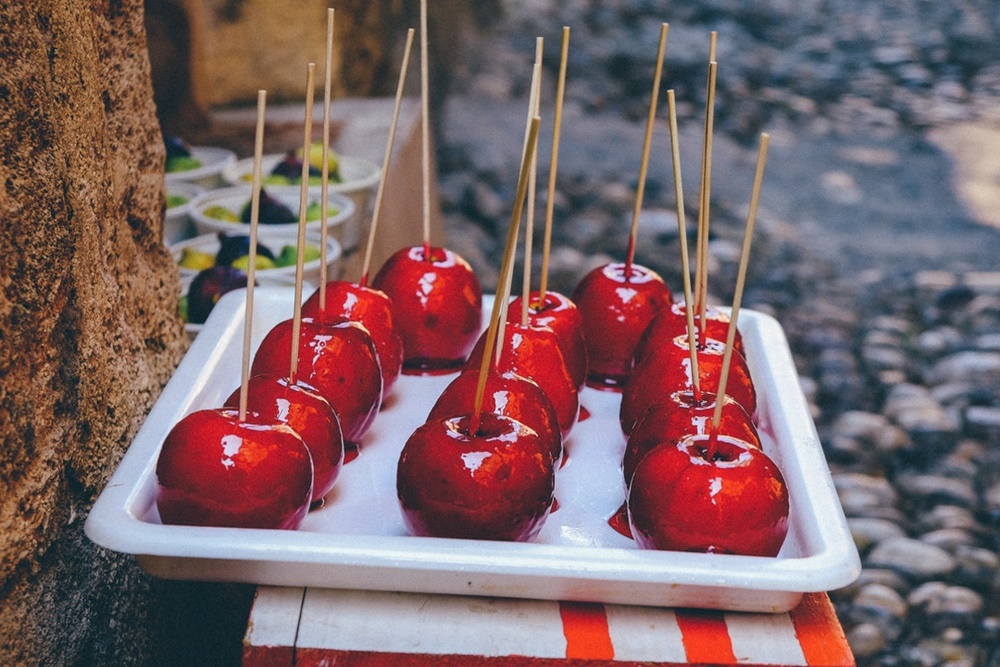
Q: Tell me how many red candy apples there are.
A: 14